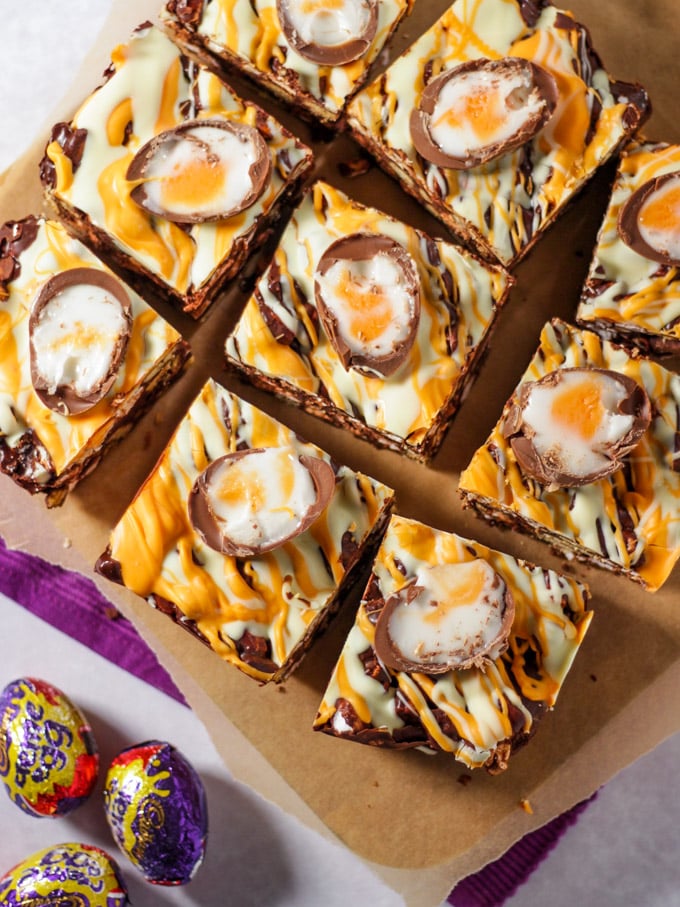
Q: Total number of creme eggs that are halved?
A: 9